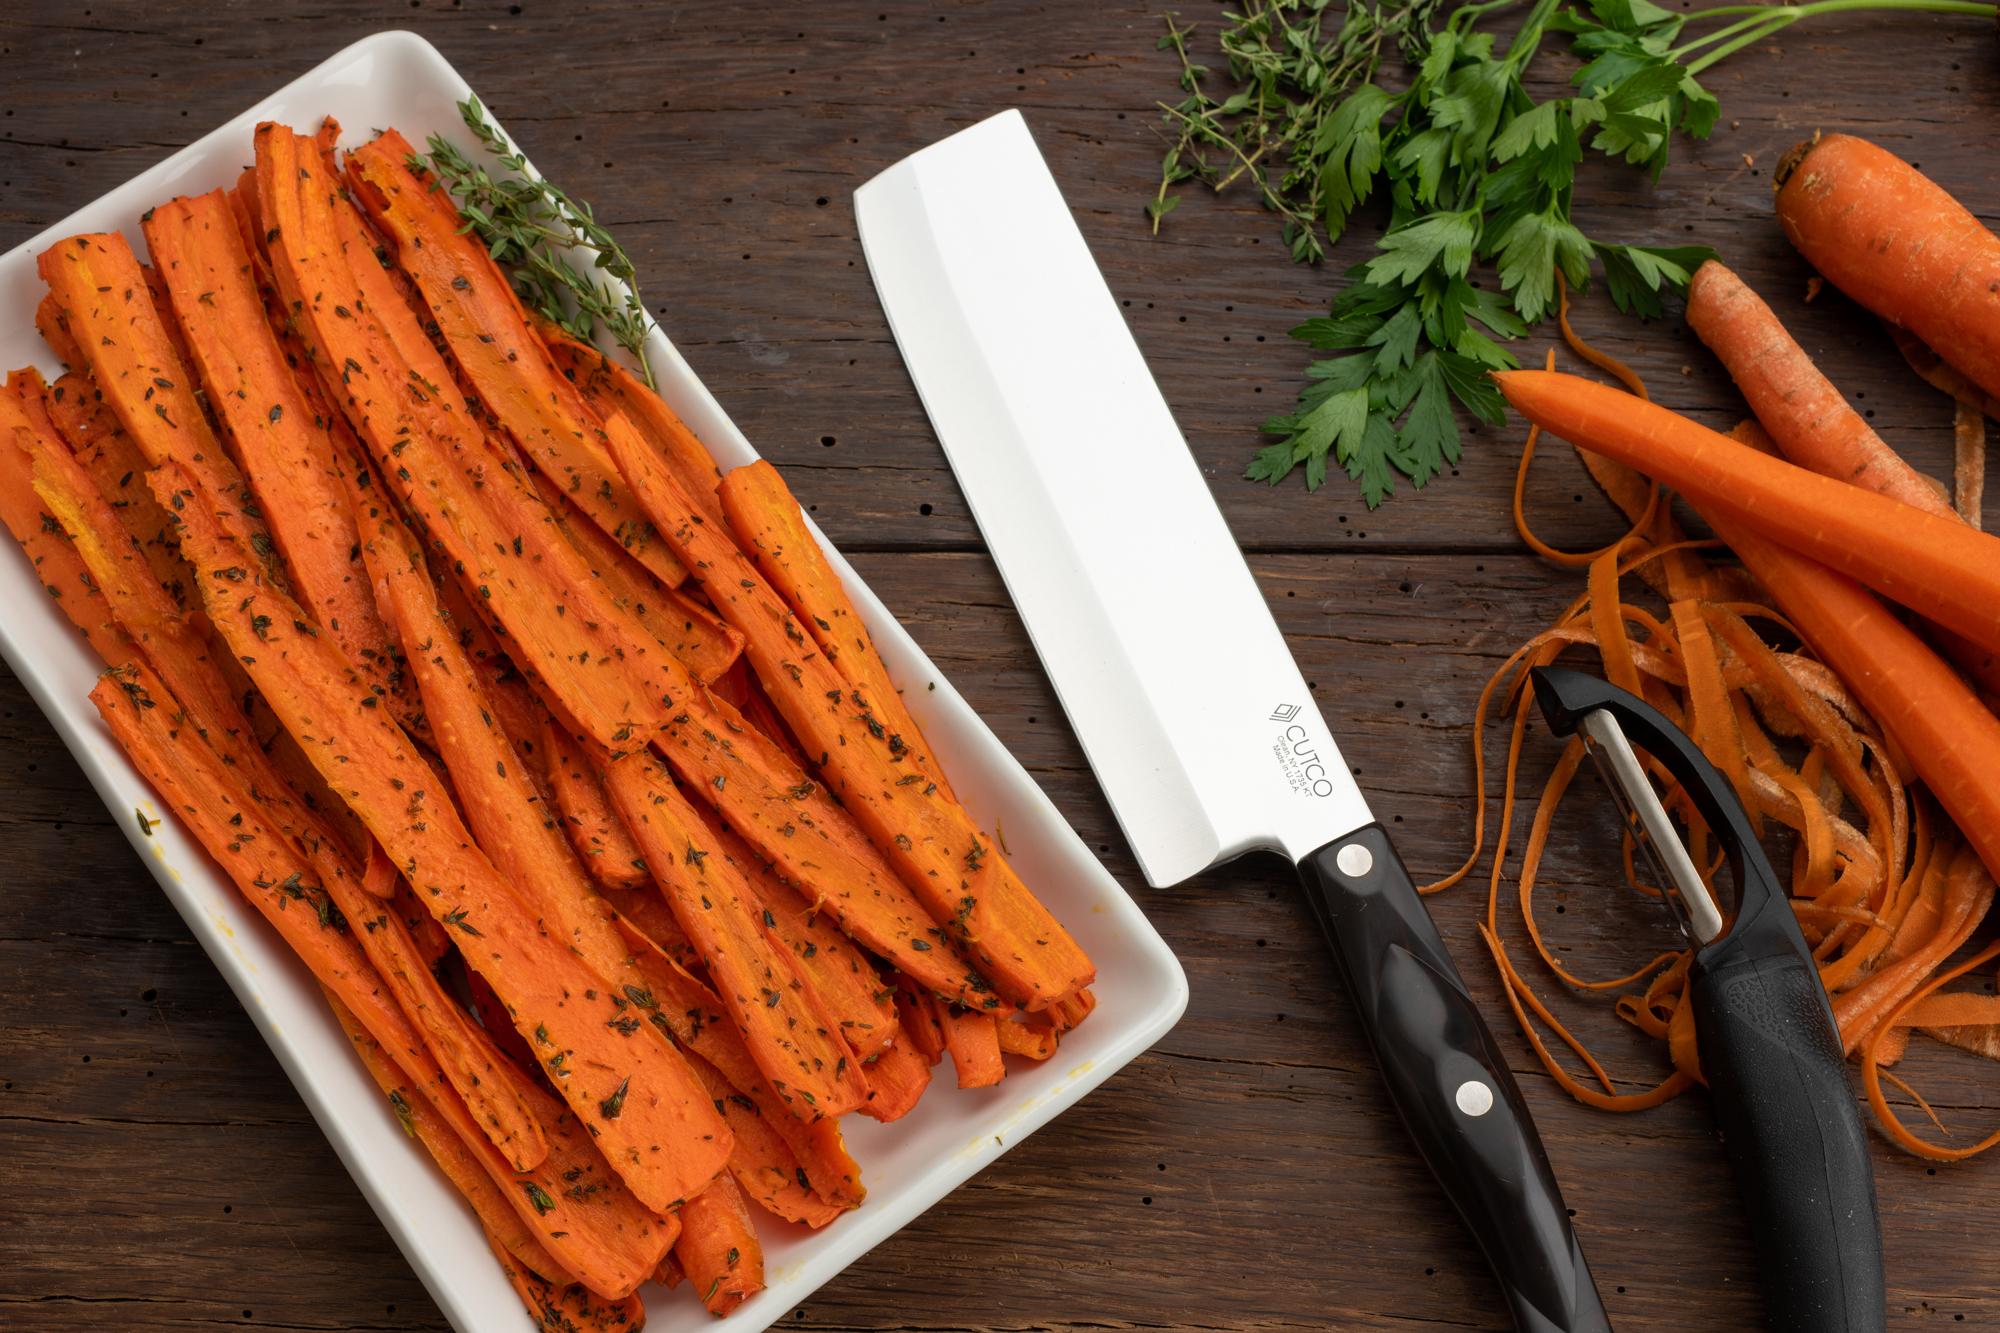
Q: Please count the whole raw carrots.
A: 4